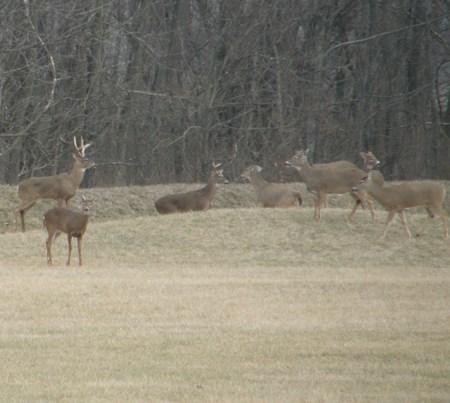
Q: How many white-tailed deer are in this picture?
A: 7